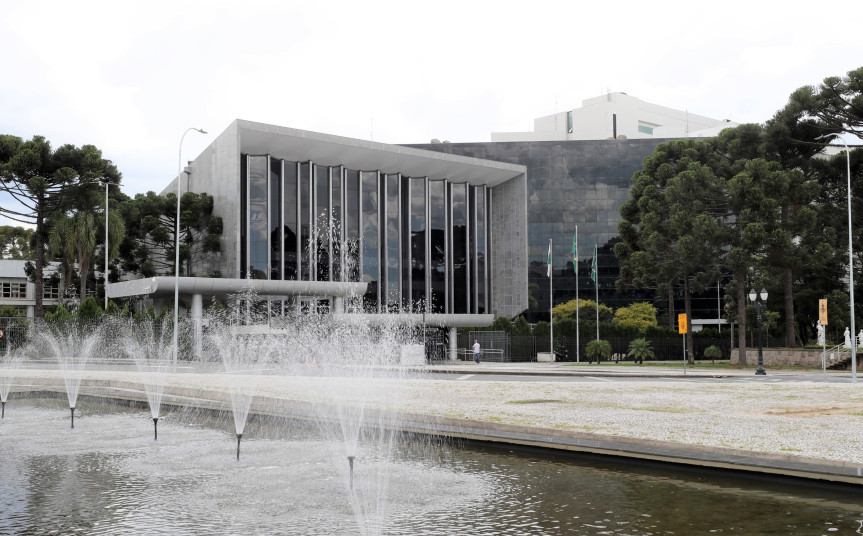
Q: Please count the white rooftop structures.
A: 1